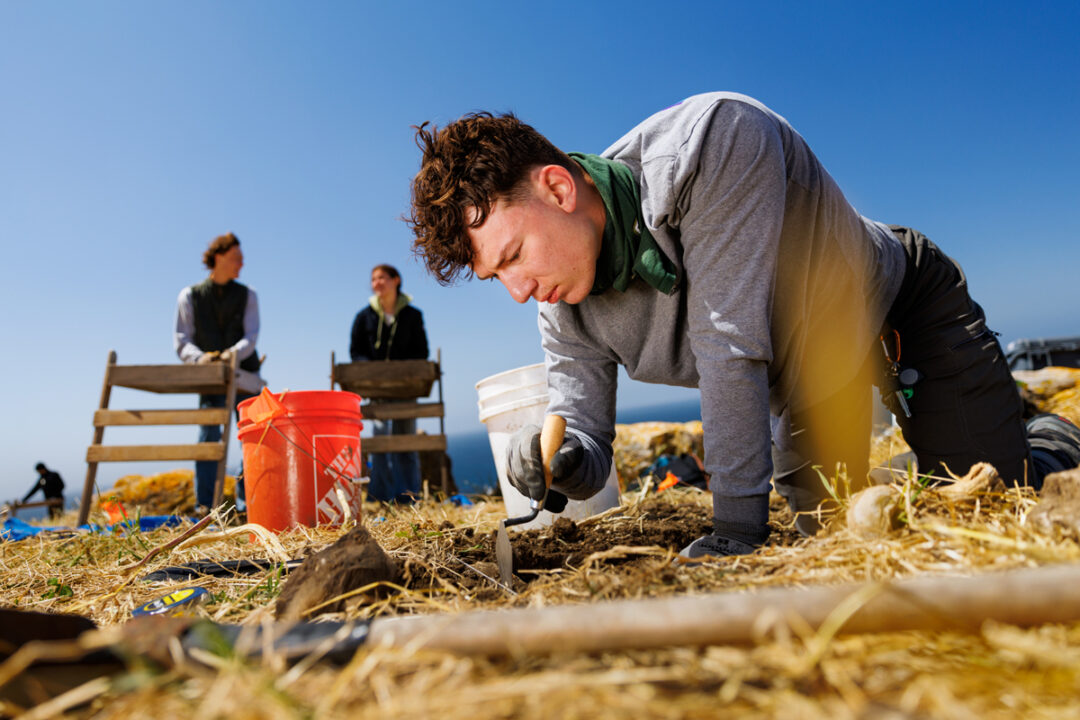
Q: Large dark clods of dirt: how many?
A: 1